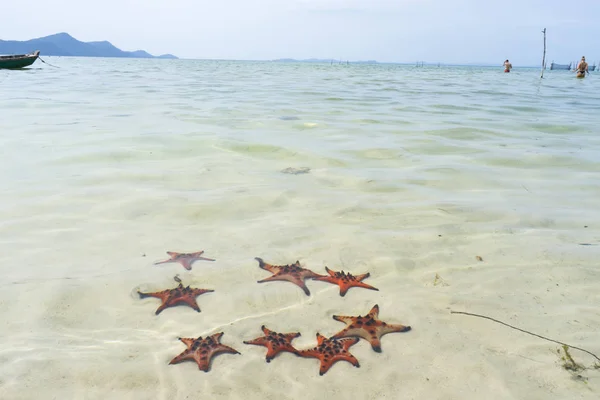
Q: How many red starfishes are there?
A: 8